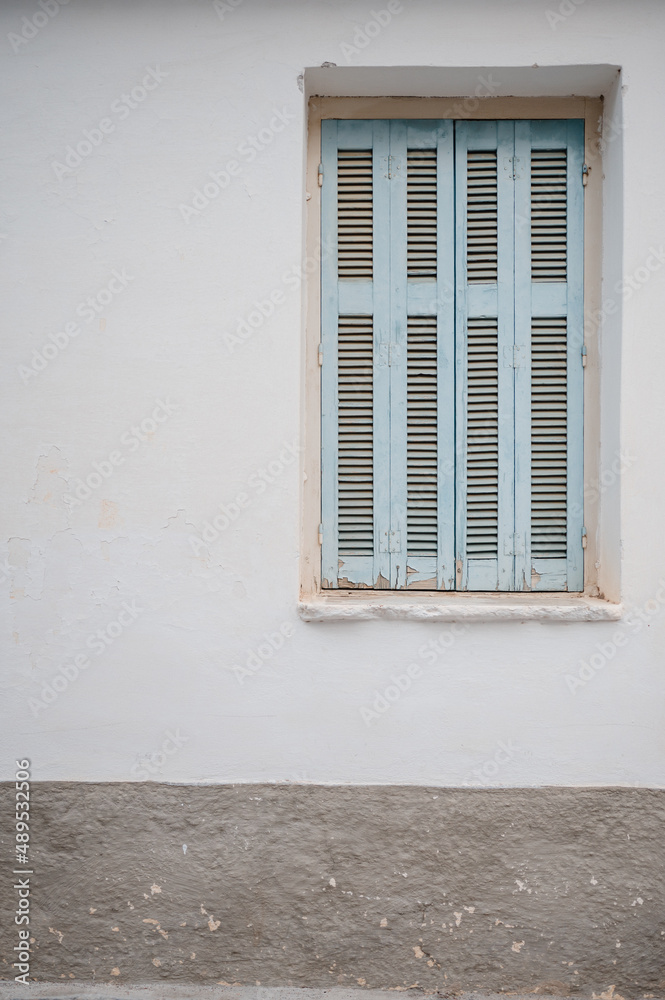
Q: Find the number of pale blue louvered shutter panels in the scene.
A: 4